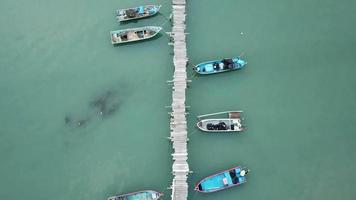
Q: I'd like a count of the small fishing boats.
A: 6